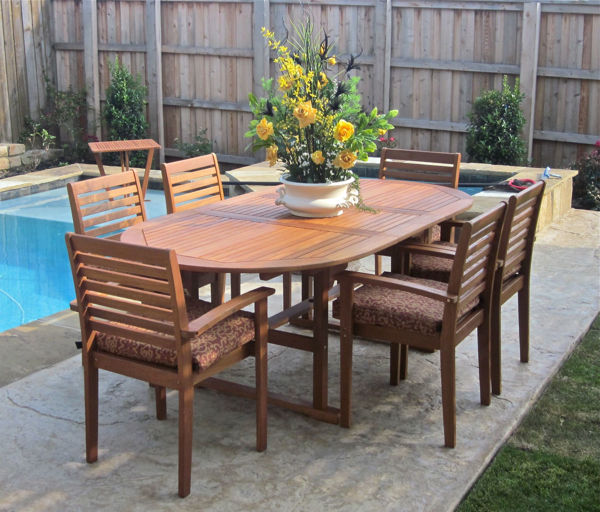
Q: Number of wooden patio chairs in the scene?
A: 6